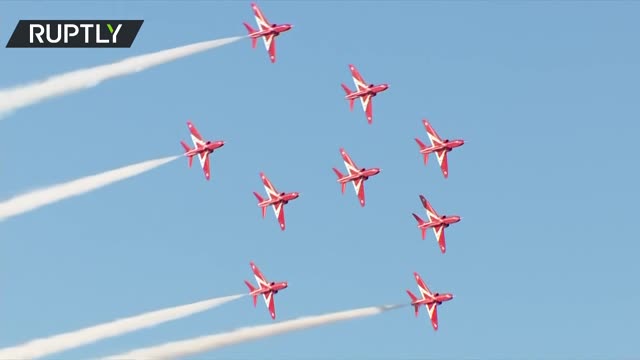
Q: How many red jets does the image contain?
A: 9